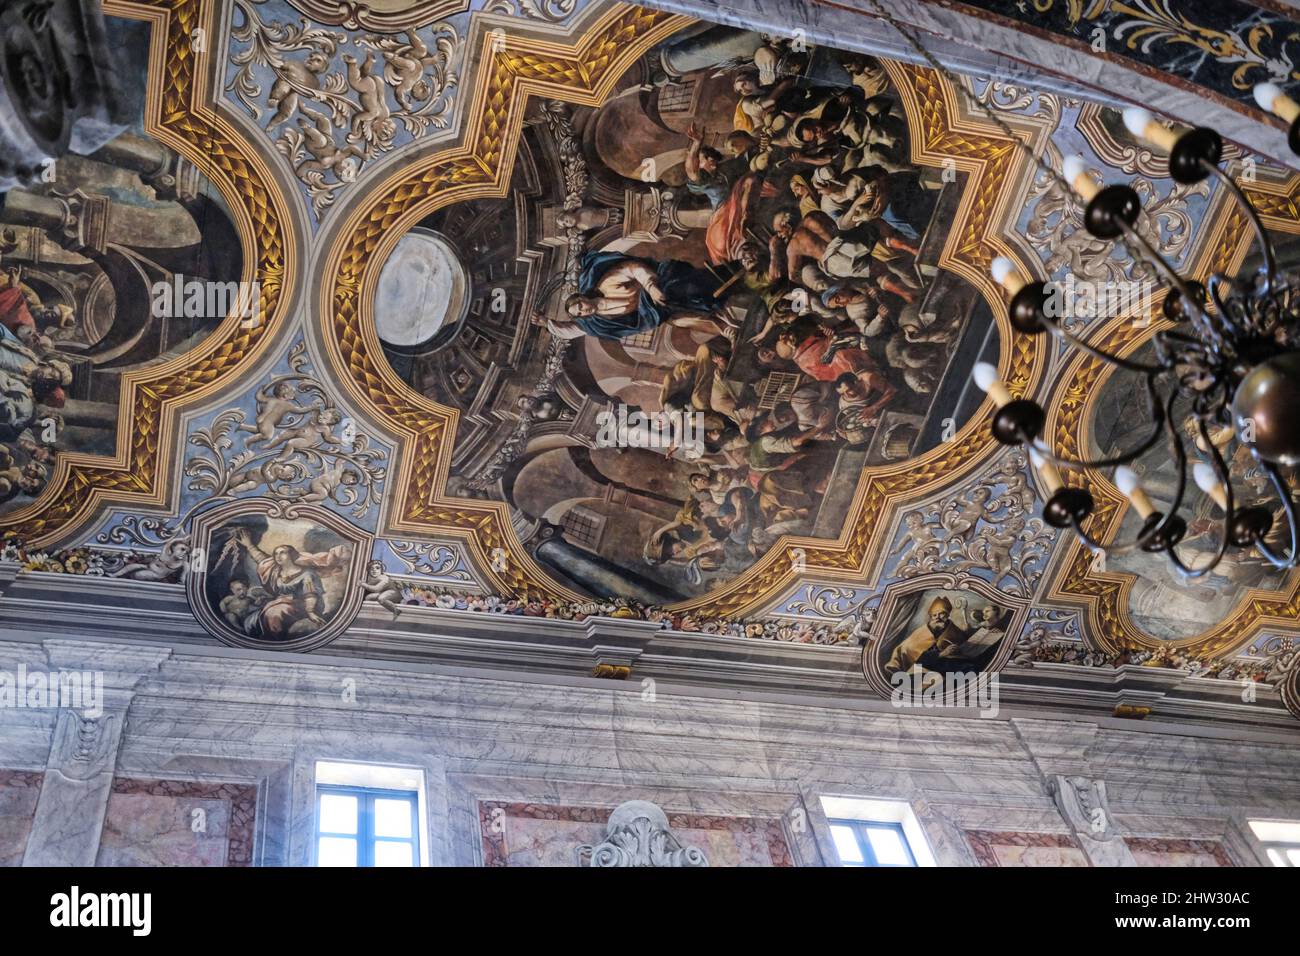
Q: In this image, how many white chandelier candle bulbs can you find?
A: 8